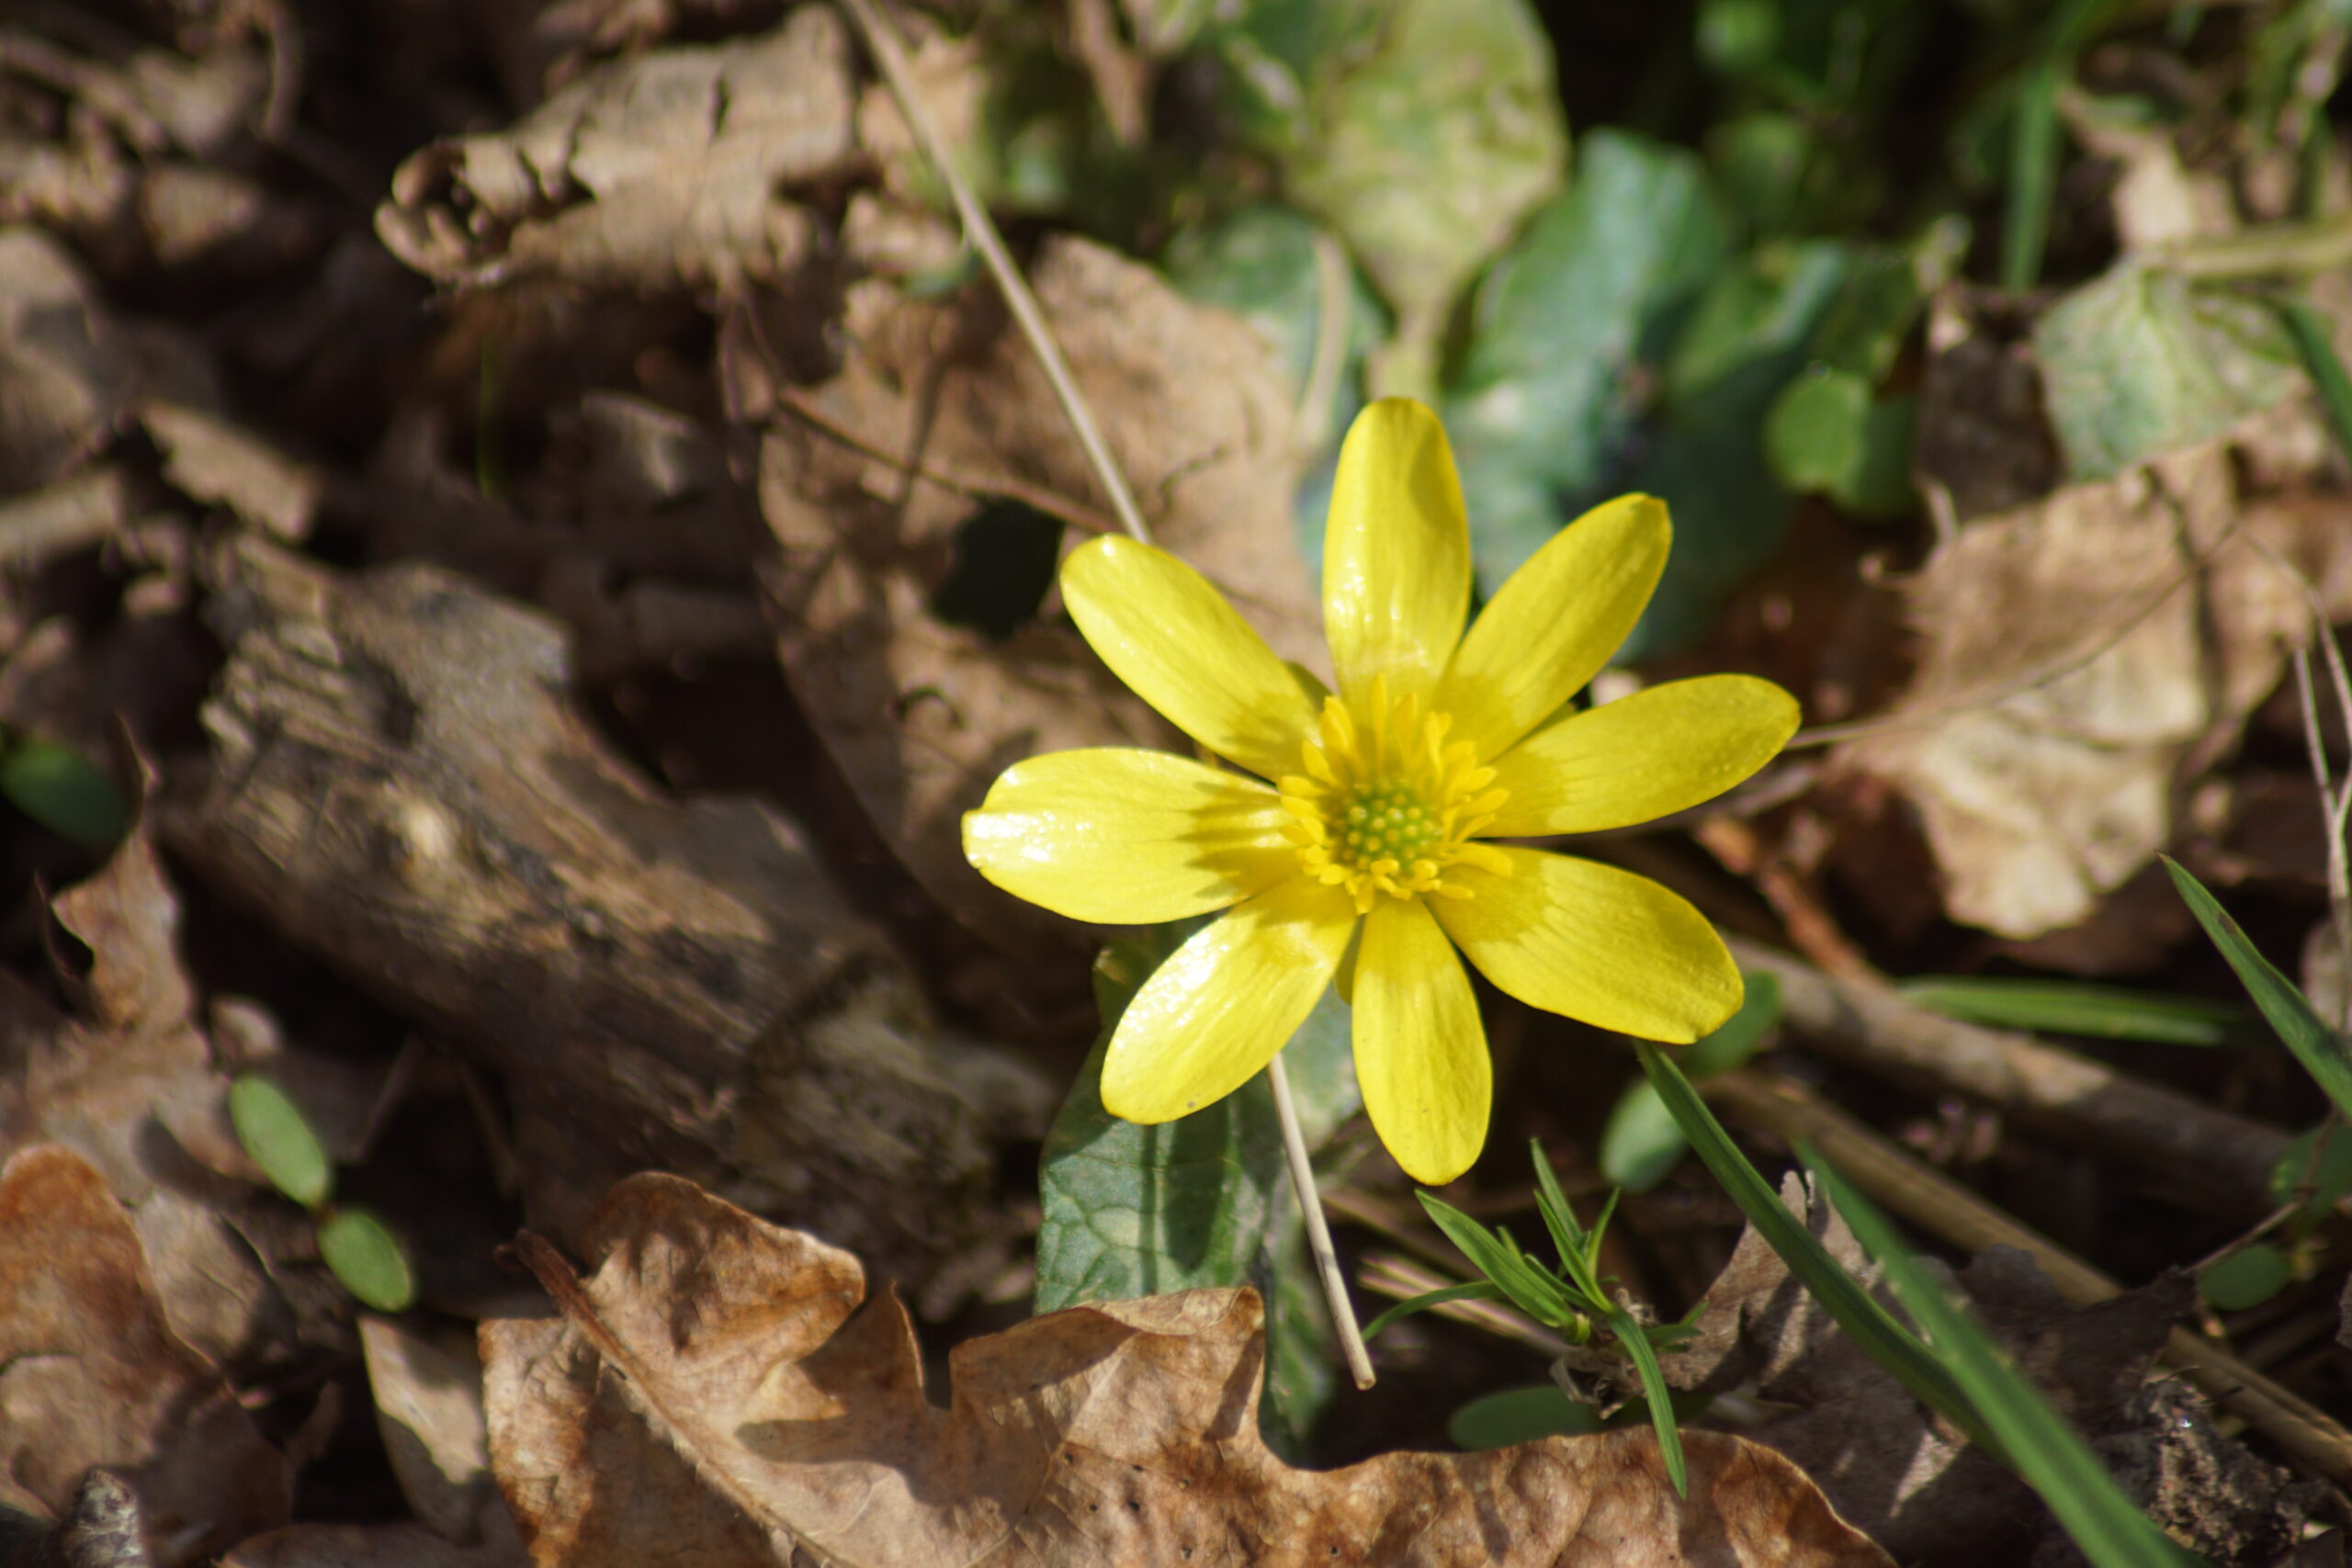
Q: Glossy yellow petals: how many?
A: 8